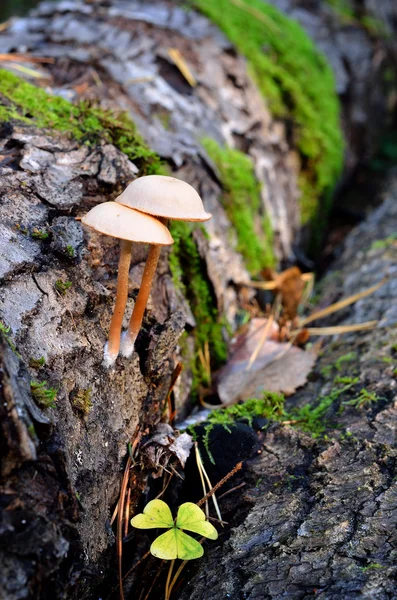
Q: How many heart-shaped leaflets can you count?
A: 3